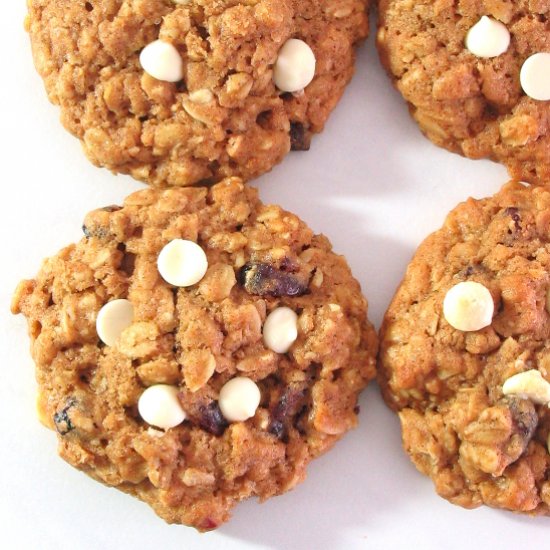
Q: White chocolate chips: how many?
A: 11